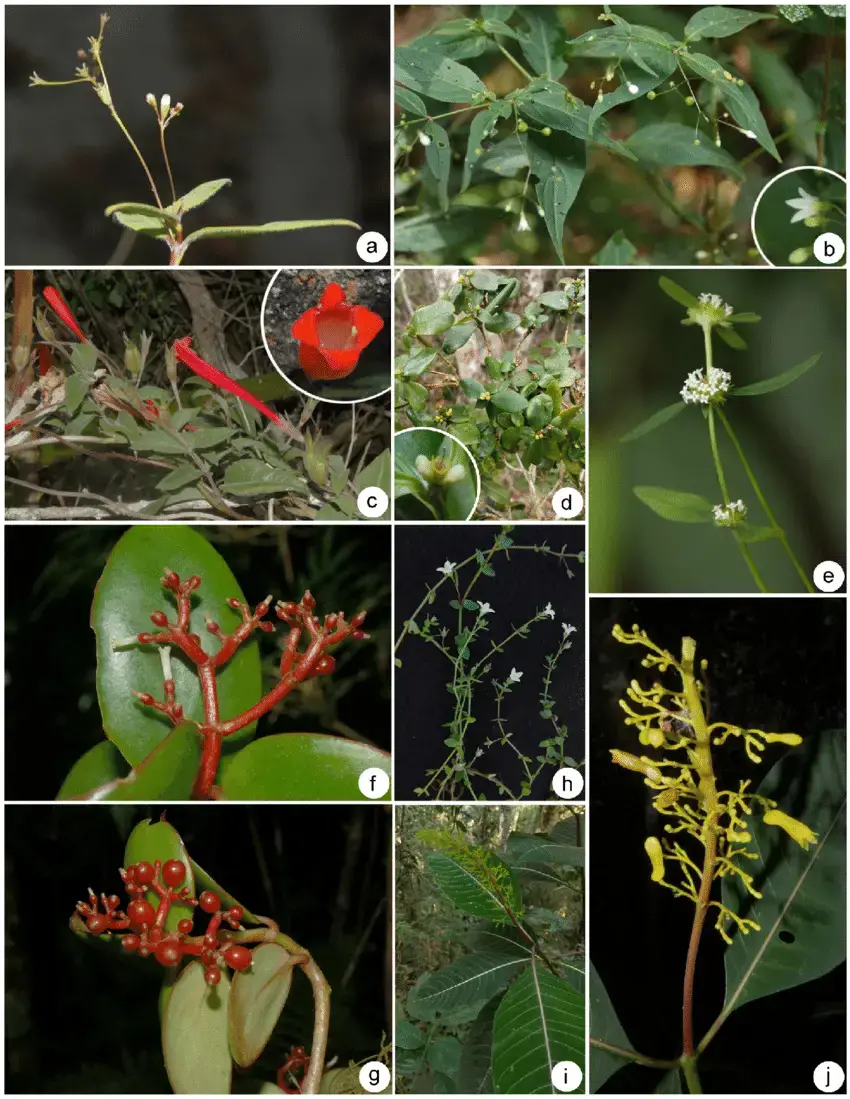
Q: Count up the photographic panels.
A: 10